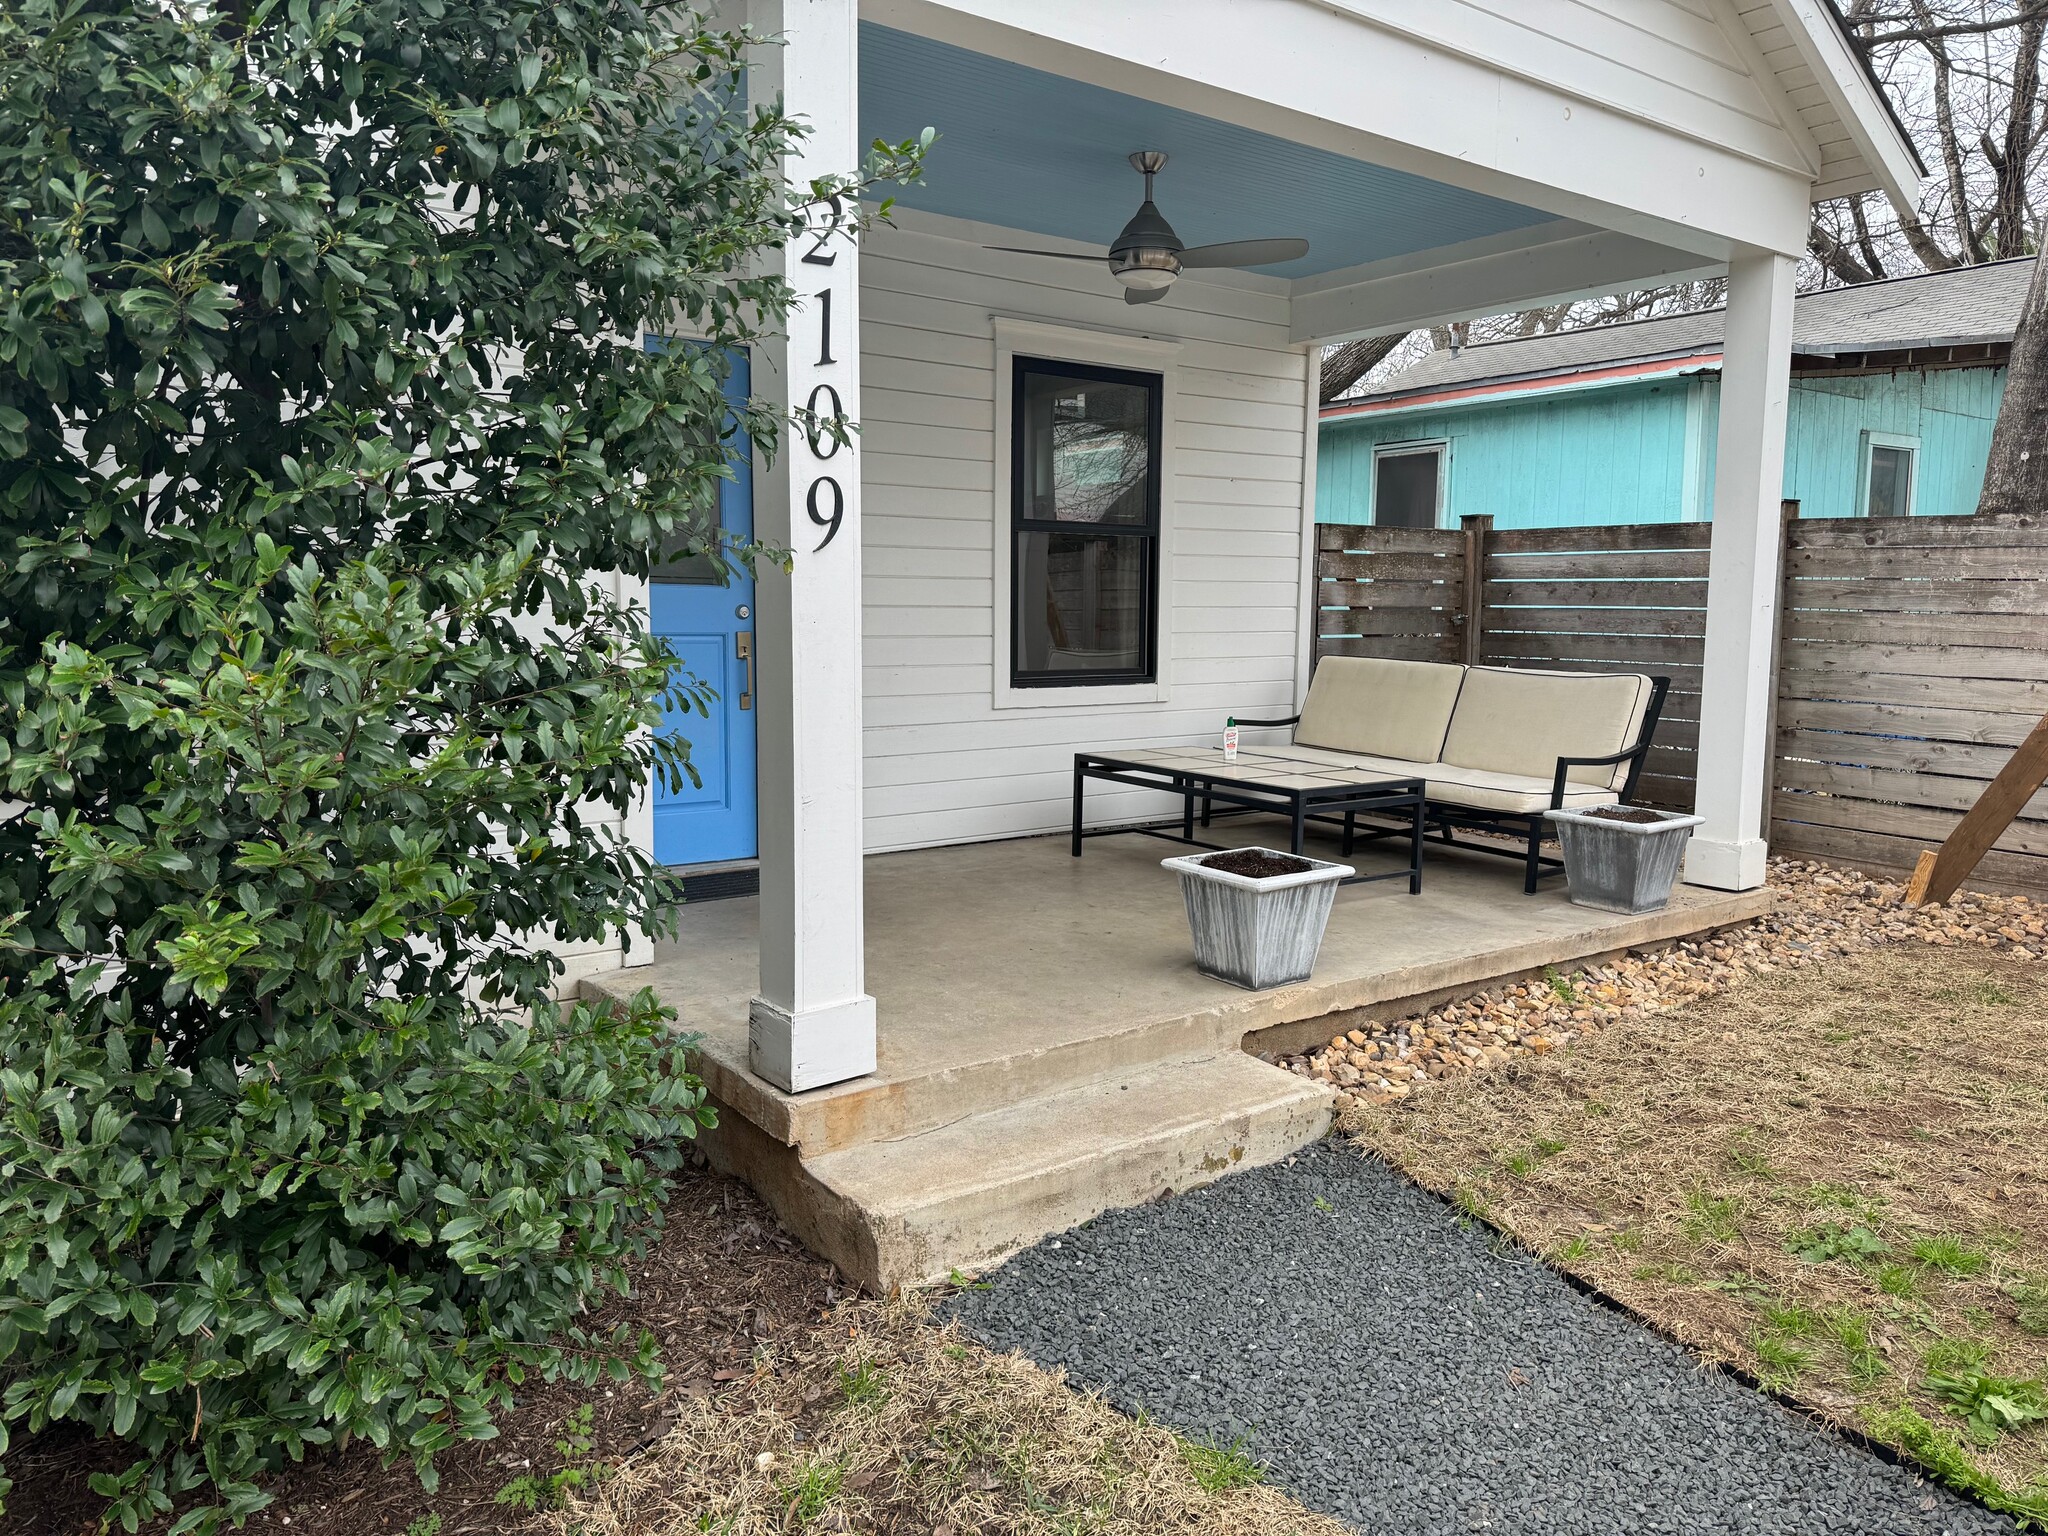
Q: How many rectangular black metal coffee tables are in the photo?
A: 1